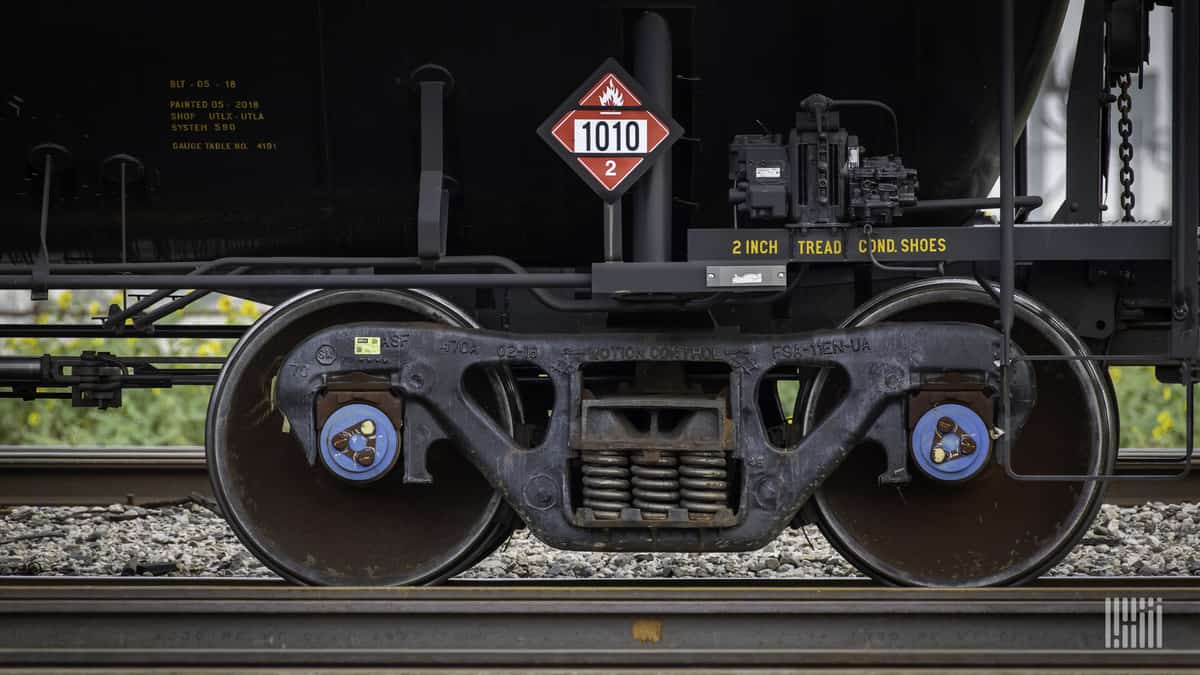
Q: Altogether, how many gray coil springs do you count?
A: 3